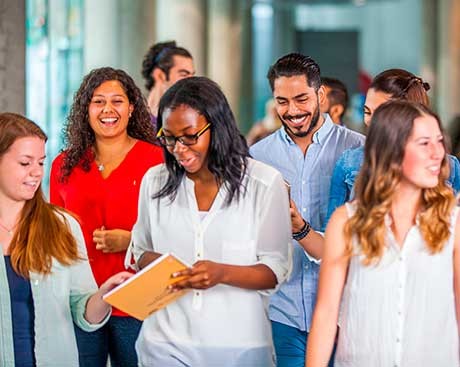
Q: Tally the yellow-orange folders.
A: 1